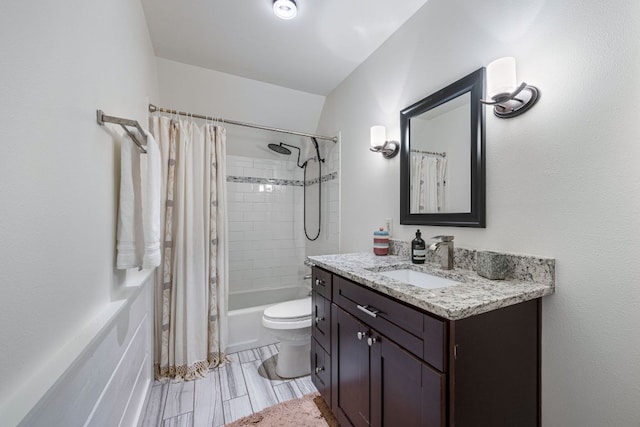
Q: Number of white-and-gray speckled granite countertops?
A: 1